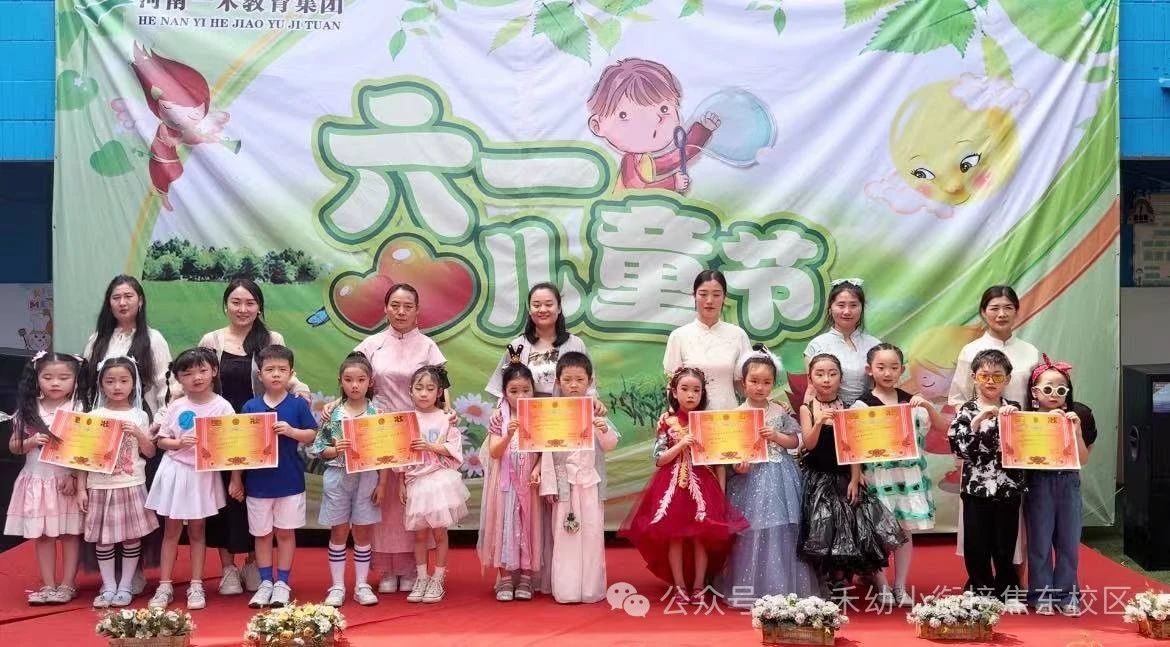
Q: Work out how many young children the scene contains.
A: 14